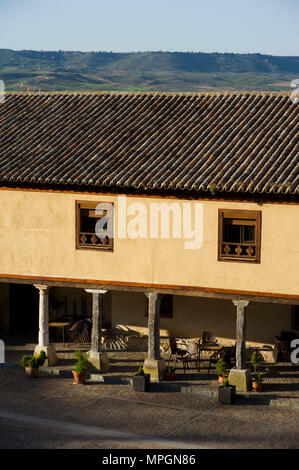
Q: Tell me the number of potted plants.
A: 7